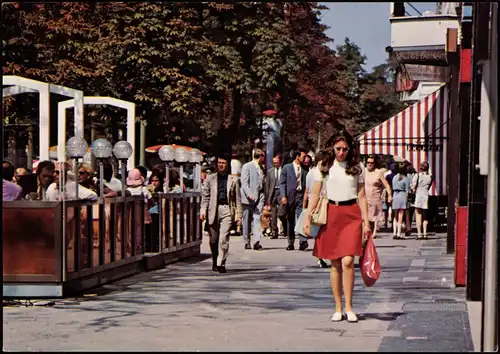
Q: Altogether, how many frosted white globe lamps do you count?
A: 6